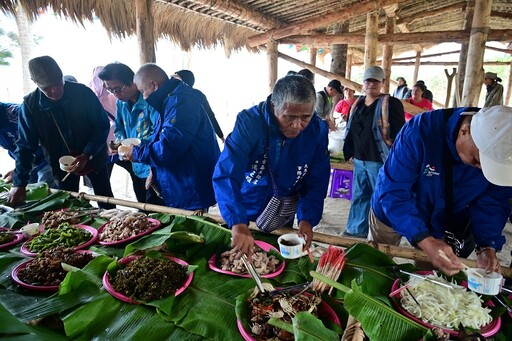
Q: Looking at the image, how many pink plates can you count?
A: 9